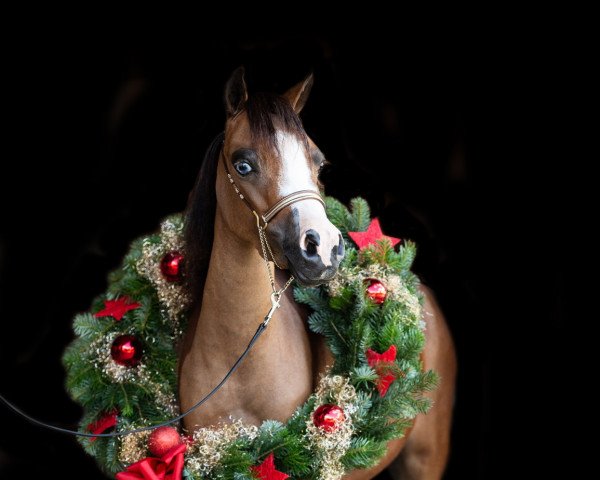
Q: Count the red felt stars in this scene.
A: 5